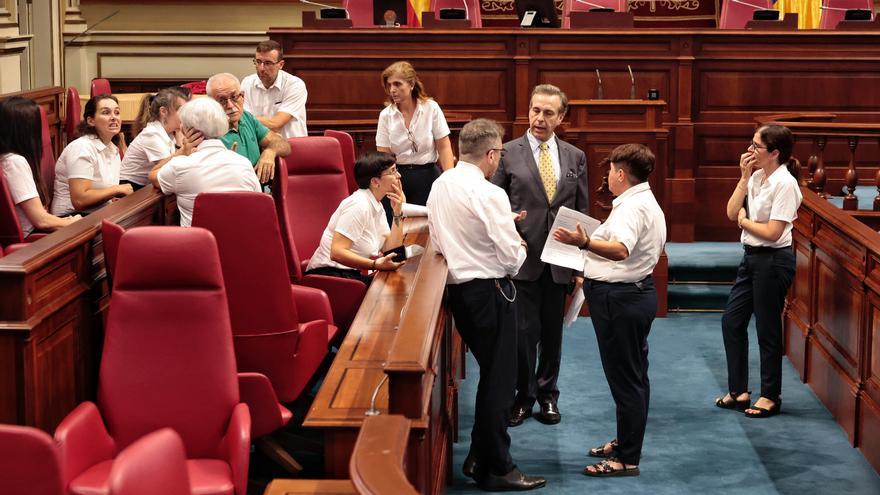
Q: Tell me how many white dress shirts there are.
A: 11